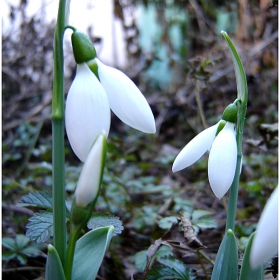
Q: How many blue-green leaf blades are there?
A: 4